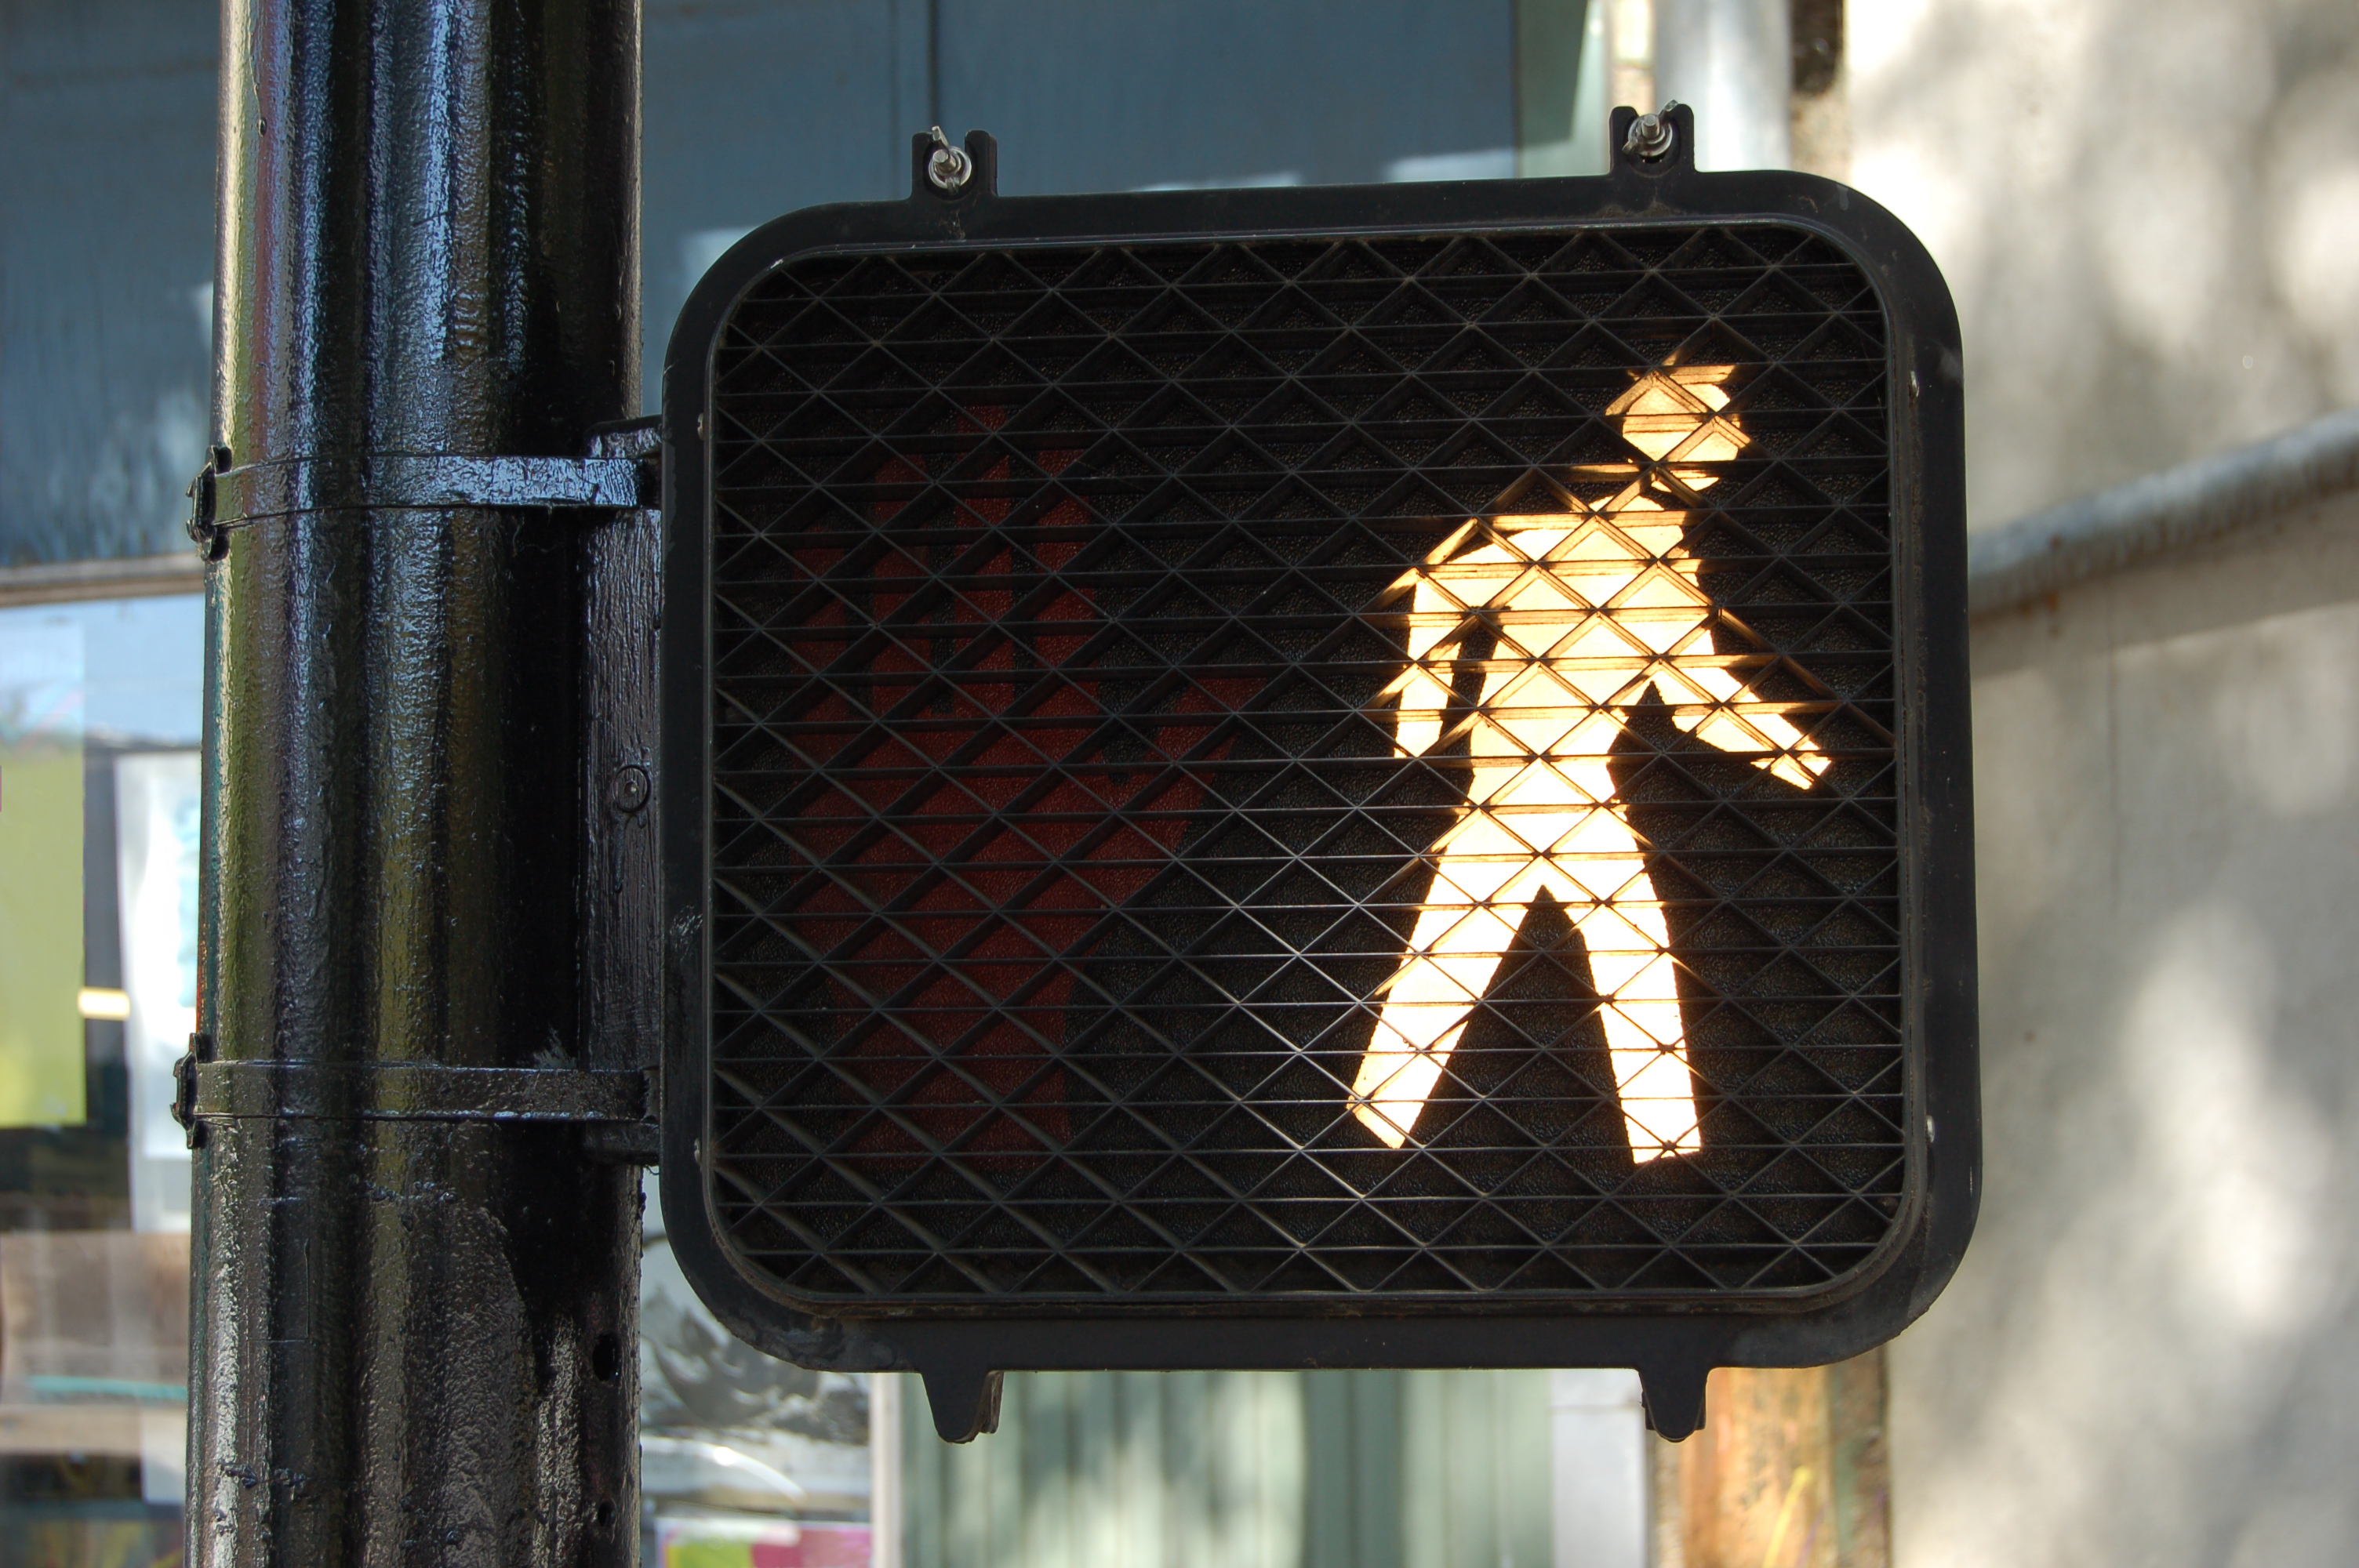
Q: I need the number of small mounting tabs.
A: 4